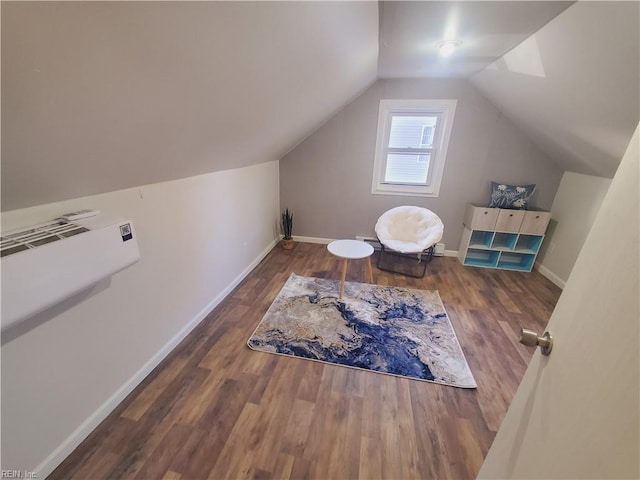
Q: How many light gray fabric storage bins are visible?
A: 3